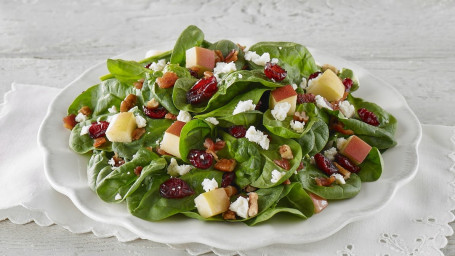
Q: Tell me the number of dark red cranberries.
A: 13